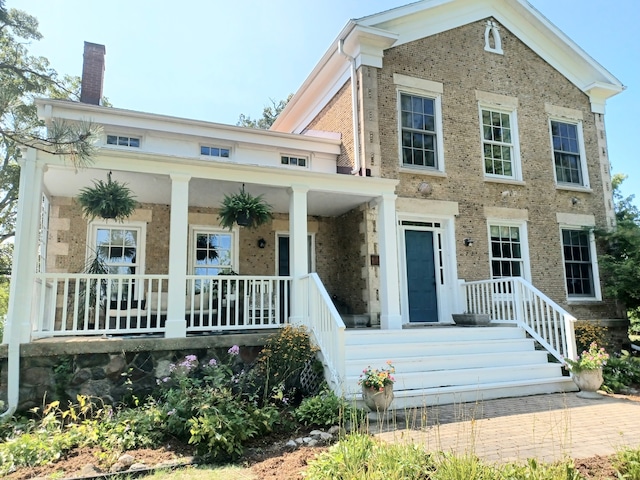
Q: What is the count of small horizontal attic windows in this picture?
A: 3